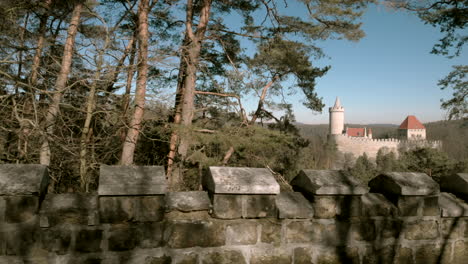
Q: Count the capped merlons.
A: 6